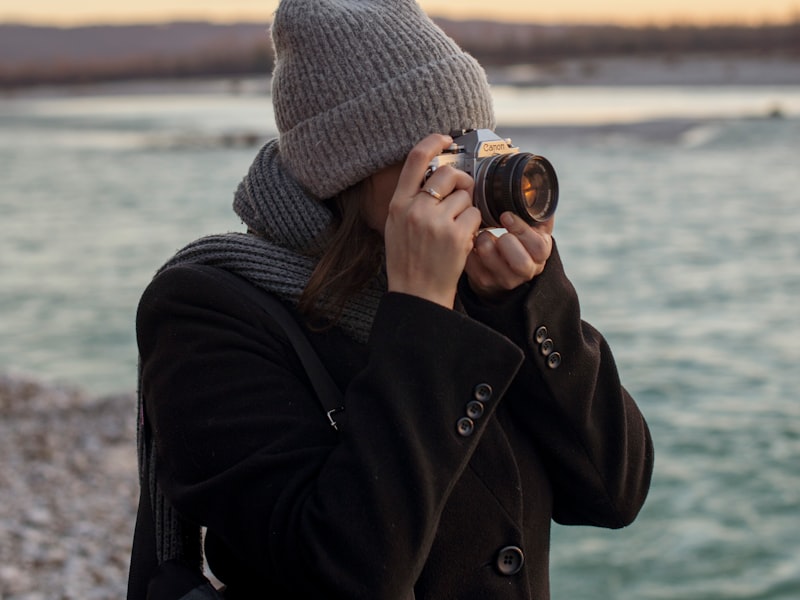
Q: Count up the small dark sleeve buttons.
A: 6